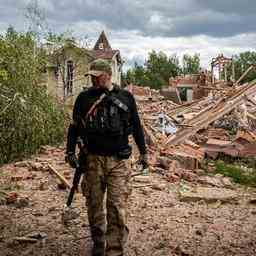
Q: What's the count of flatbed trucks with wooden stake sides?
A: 0